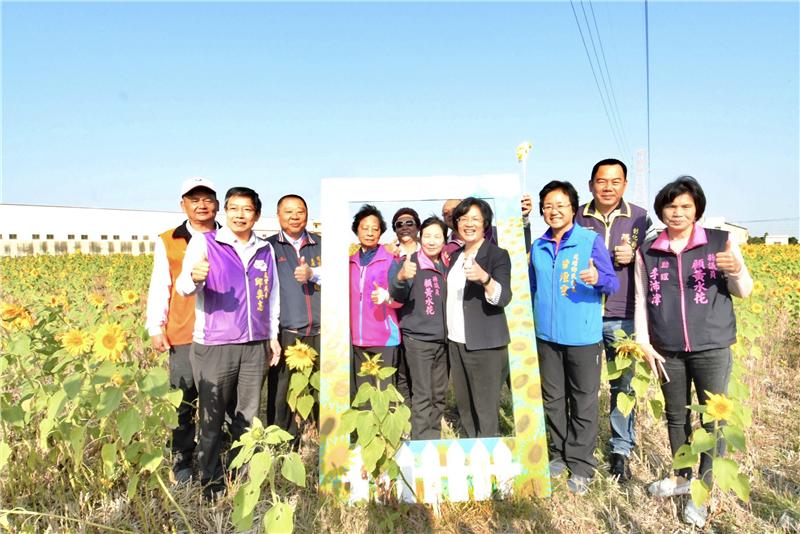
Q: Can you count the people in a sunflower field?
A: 11